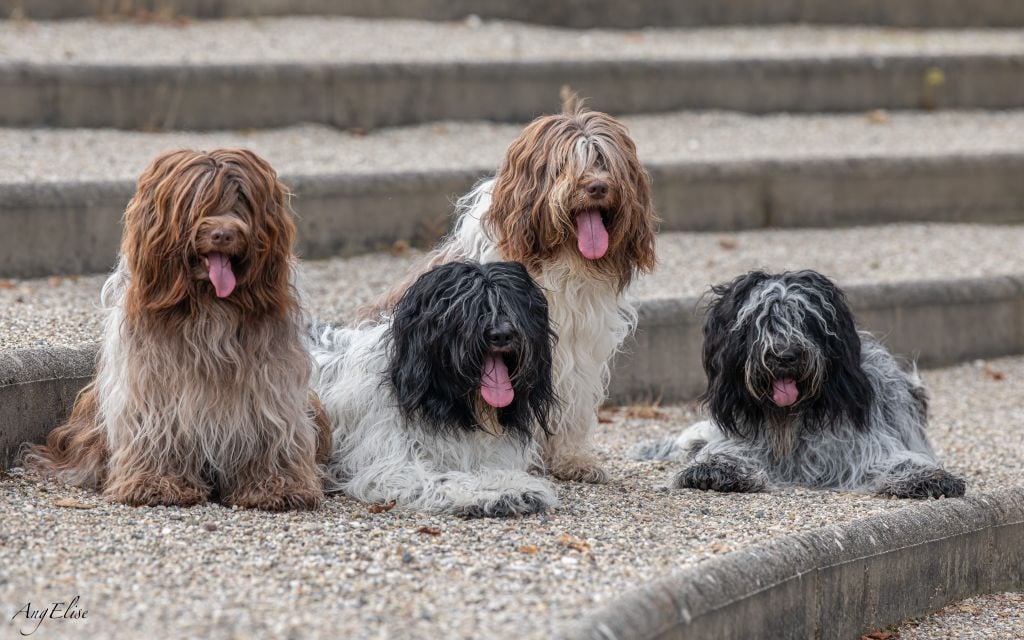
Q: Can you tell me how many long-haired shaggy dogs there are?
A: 4